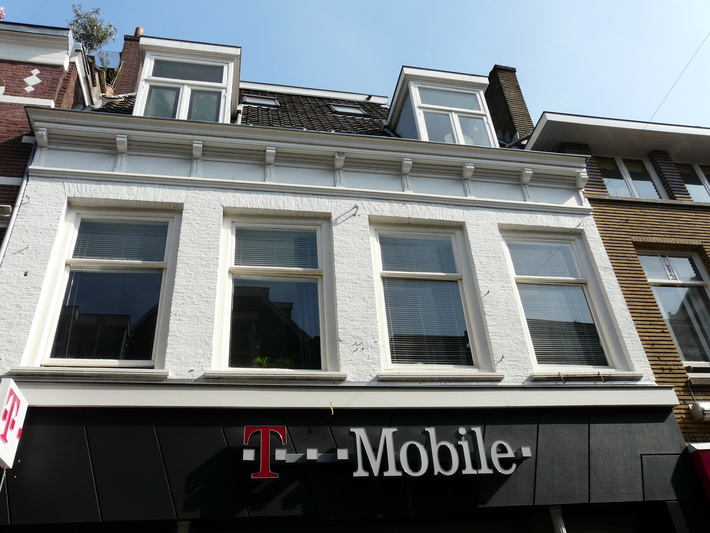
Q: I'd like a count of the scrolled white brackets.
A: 9